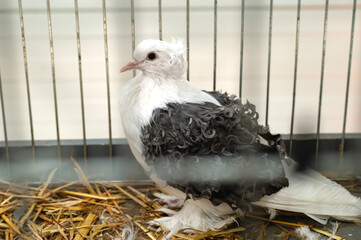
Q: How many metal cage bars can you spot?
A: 14